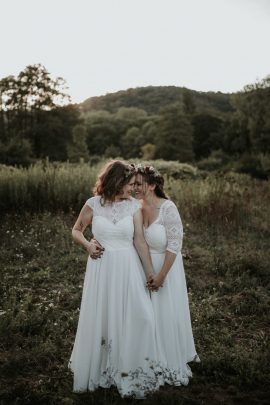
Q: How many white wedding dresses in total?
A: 2